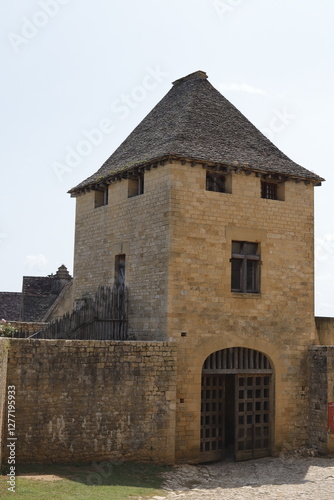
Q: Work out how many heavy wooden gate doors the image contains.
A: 2